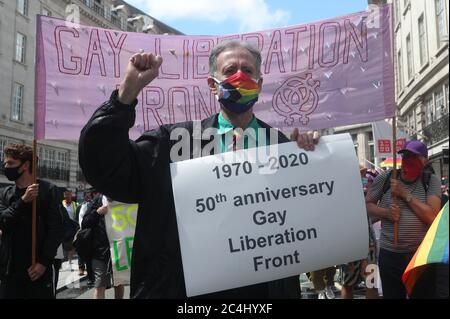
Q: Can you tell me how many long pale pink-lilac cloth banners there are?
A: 1